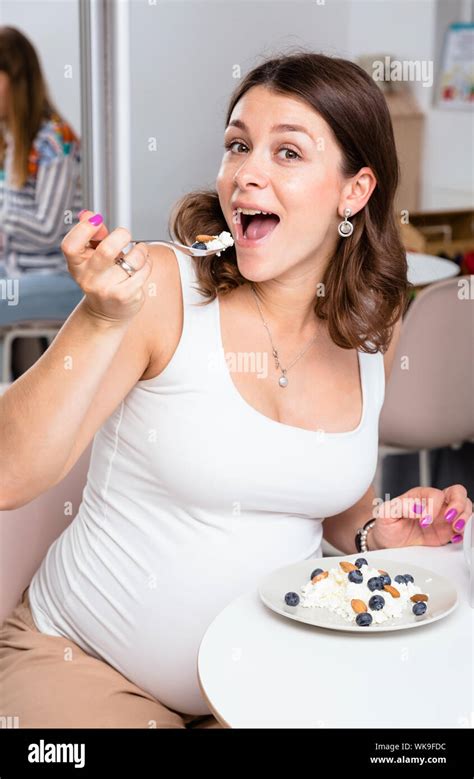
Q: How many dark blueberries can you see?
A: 12